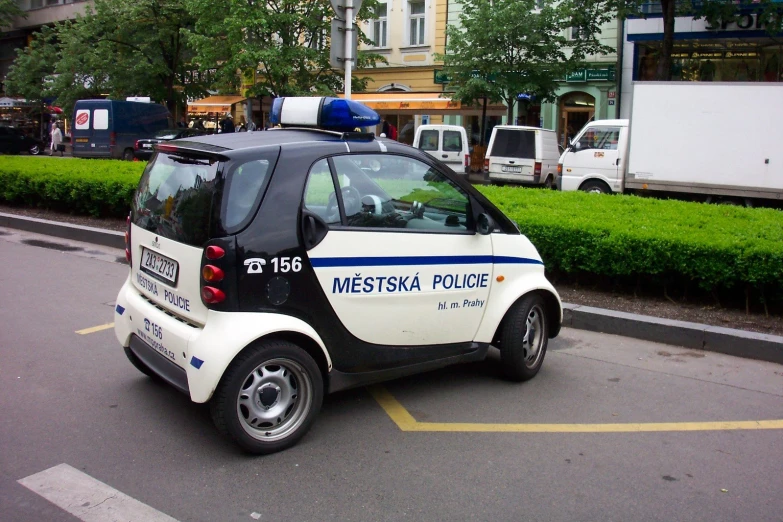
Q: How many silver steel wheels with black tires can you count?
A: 2